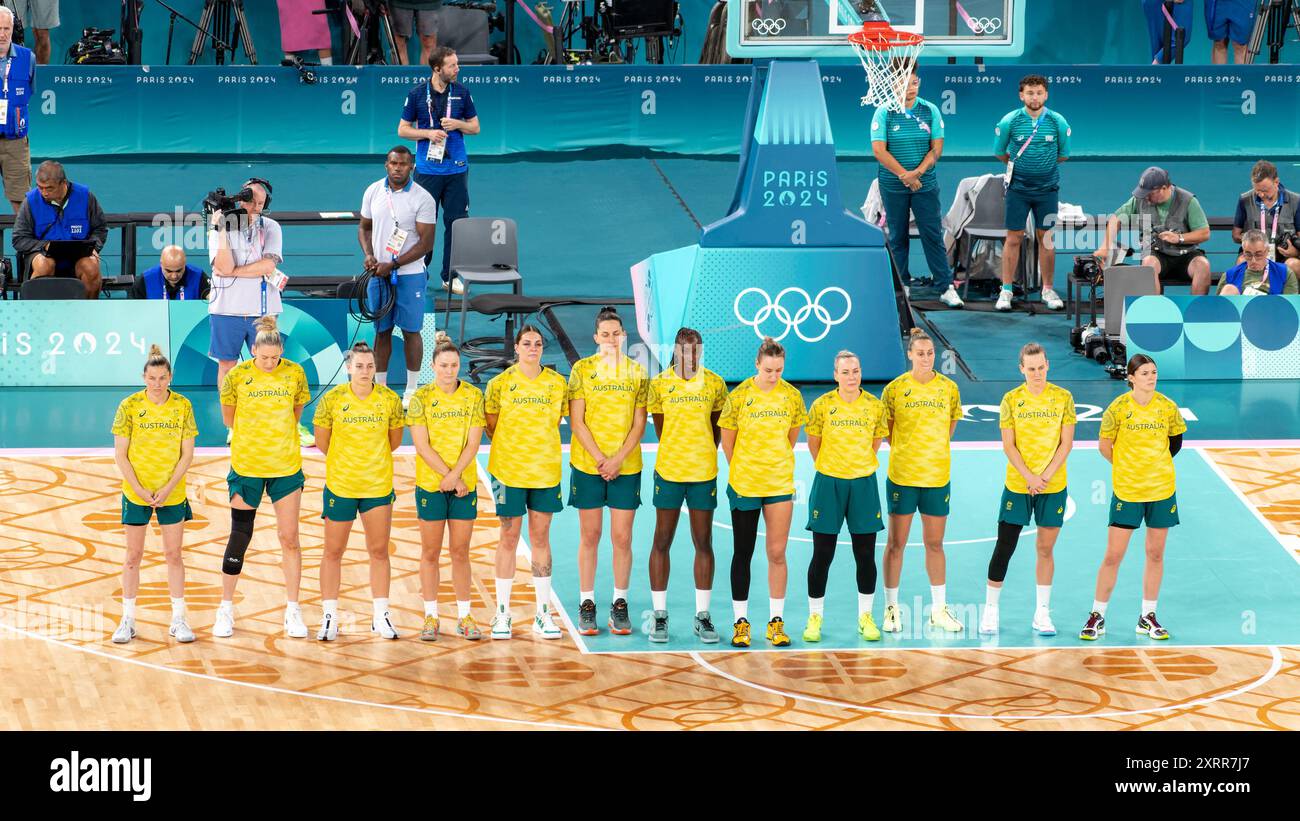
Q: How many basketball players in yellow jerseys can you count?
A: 12